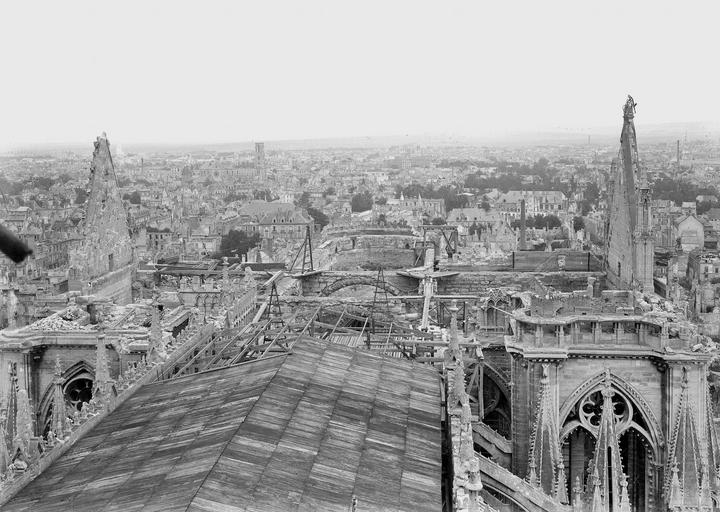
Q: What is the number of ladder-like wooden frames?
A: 3